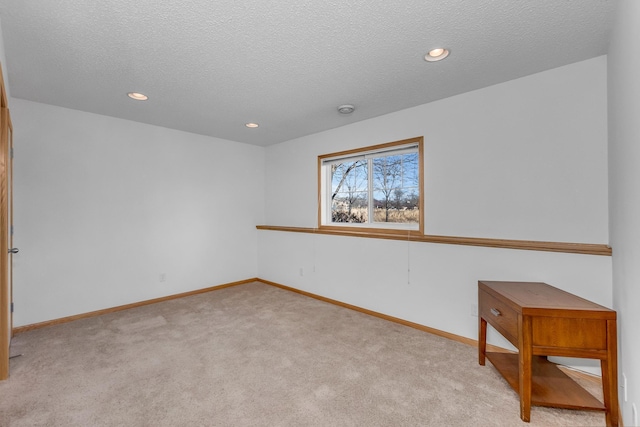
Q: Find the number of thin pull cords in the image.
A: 2